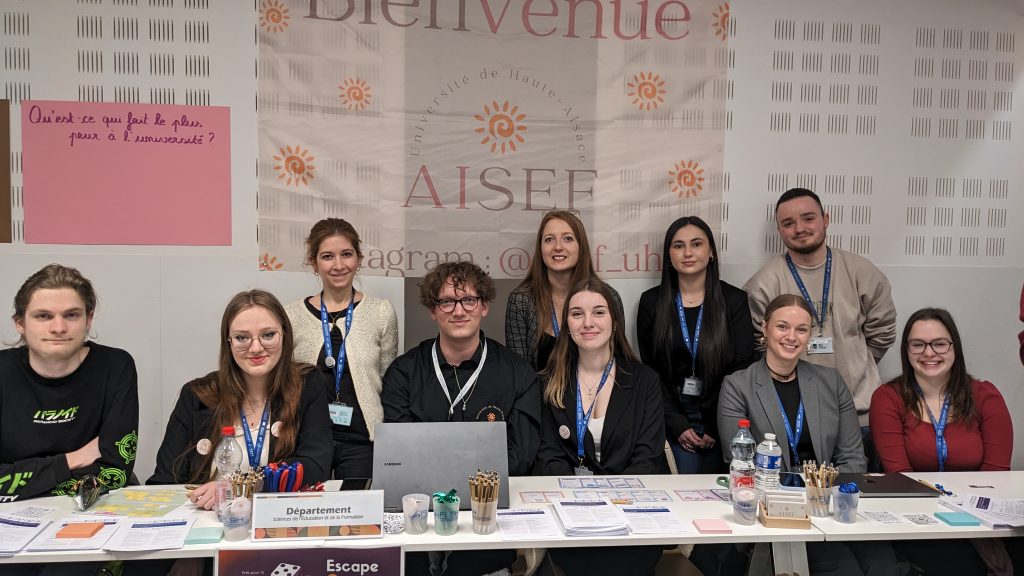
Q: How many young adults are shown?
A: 10